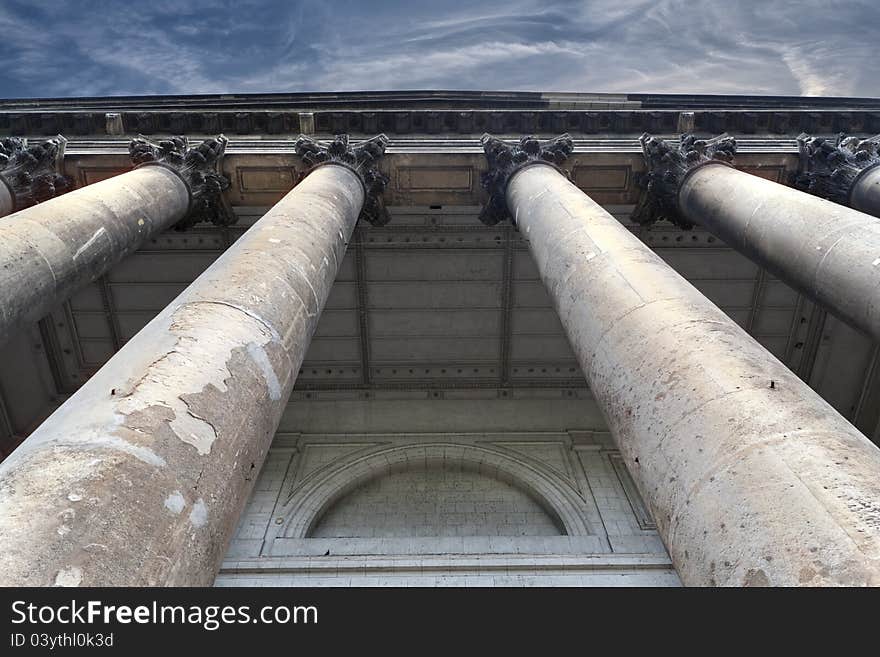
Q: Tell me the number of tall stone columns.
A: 6